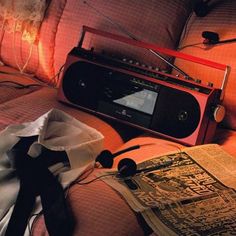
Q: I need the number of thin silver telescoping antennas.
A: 1